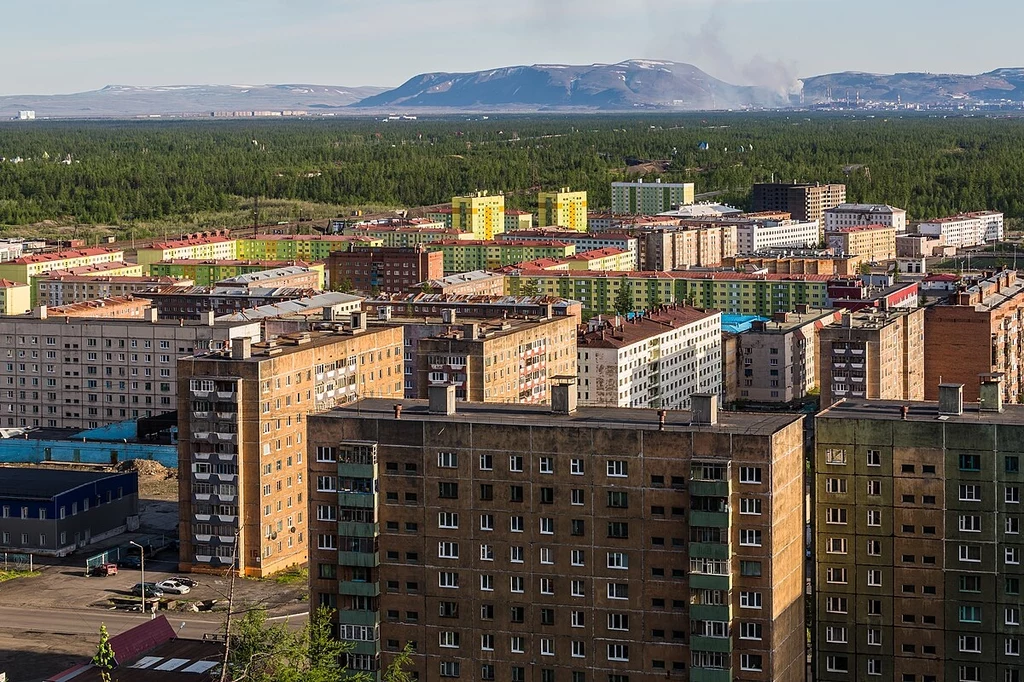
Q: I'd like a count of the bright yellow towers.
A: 2